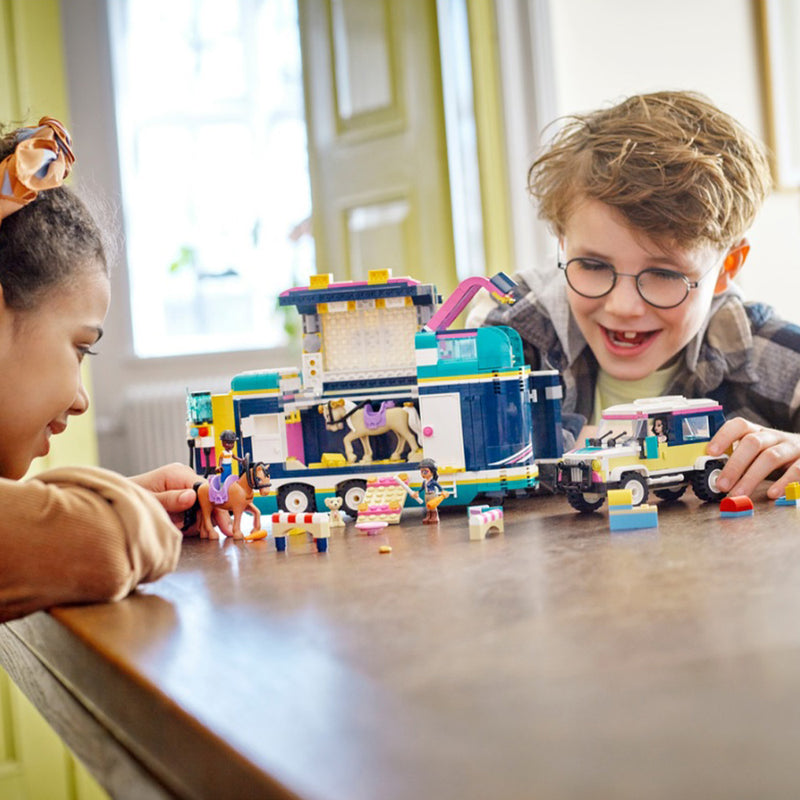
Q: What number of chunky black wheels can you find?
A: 6